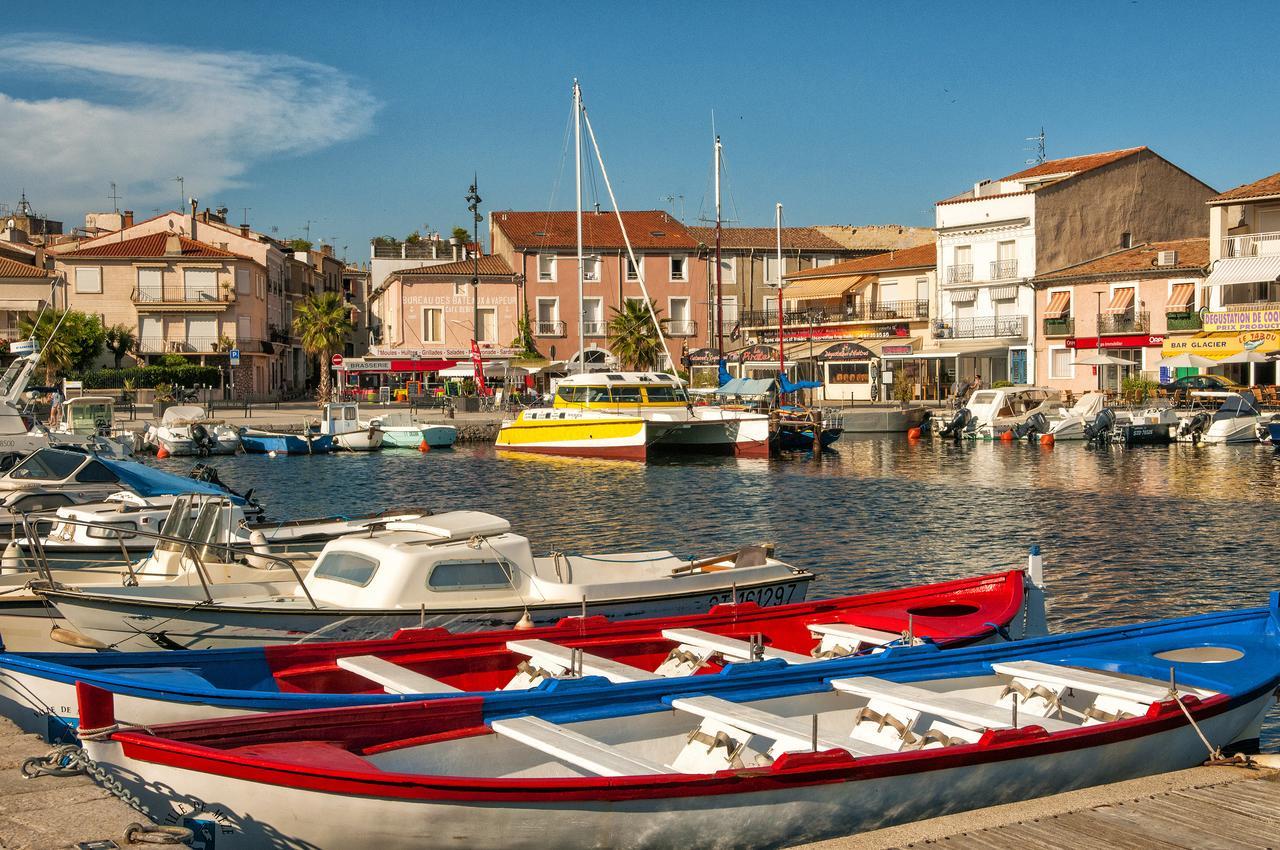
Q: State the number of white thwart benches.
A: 8